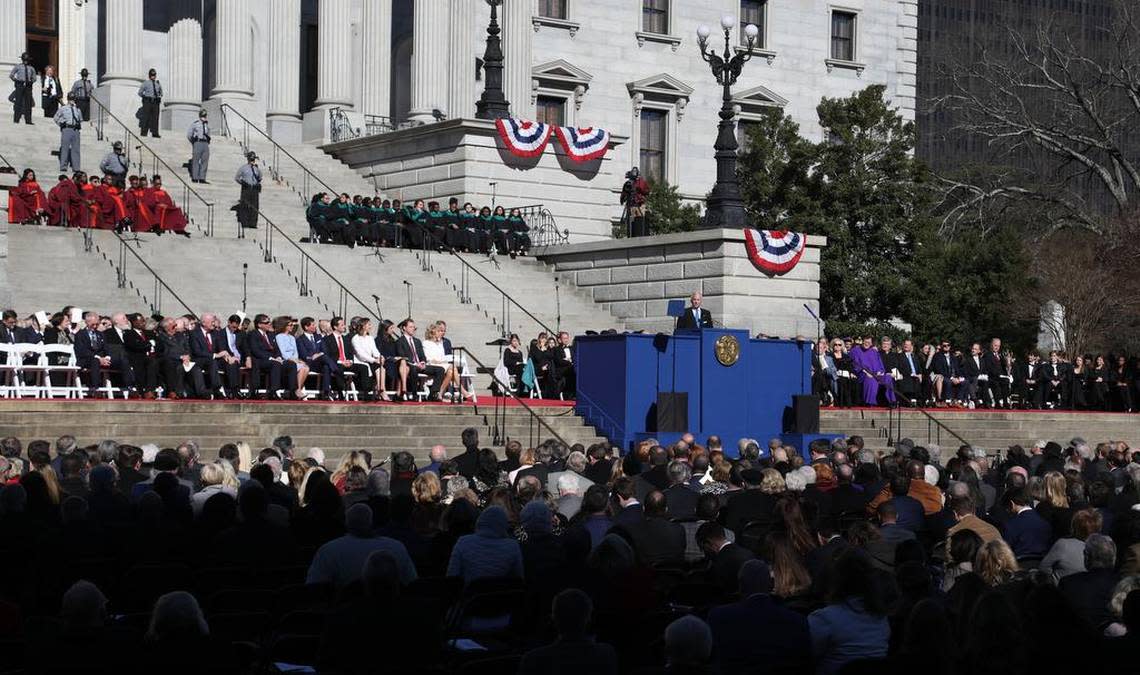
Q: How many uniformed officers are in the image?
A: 7